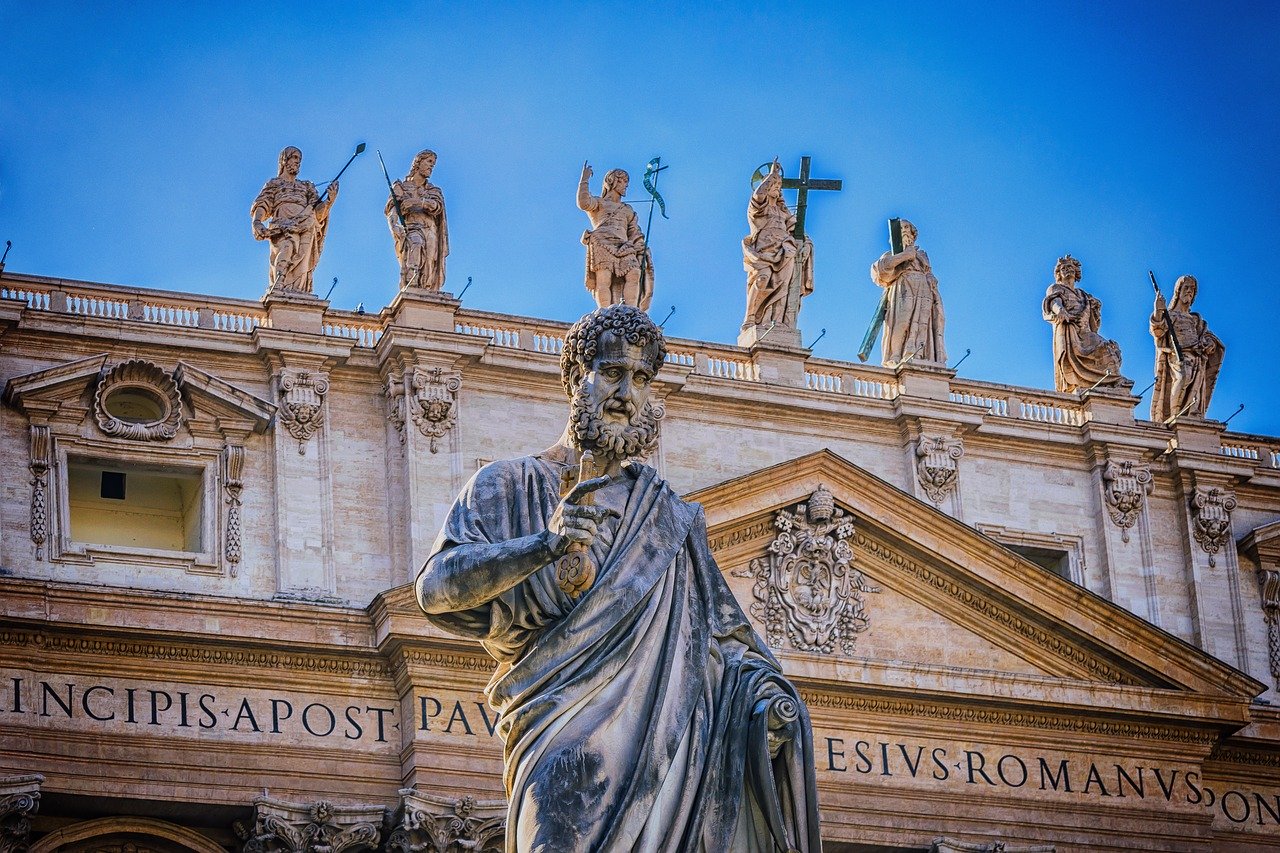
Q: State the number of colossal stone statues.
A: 8